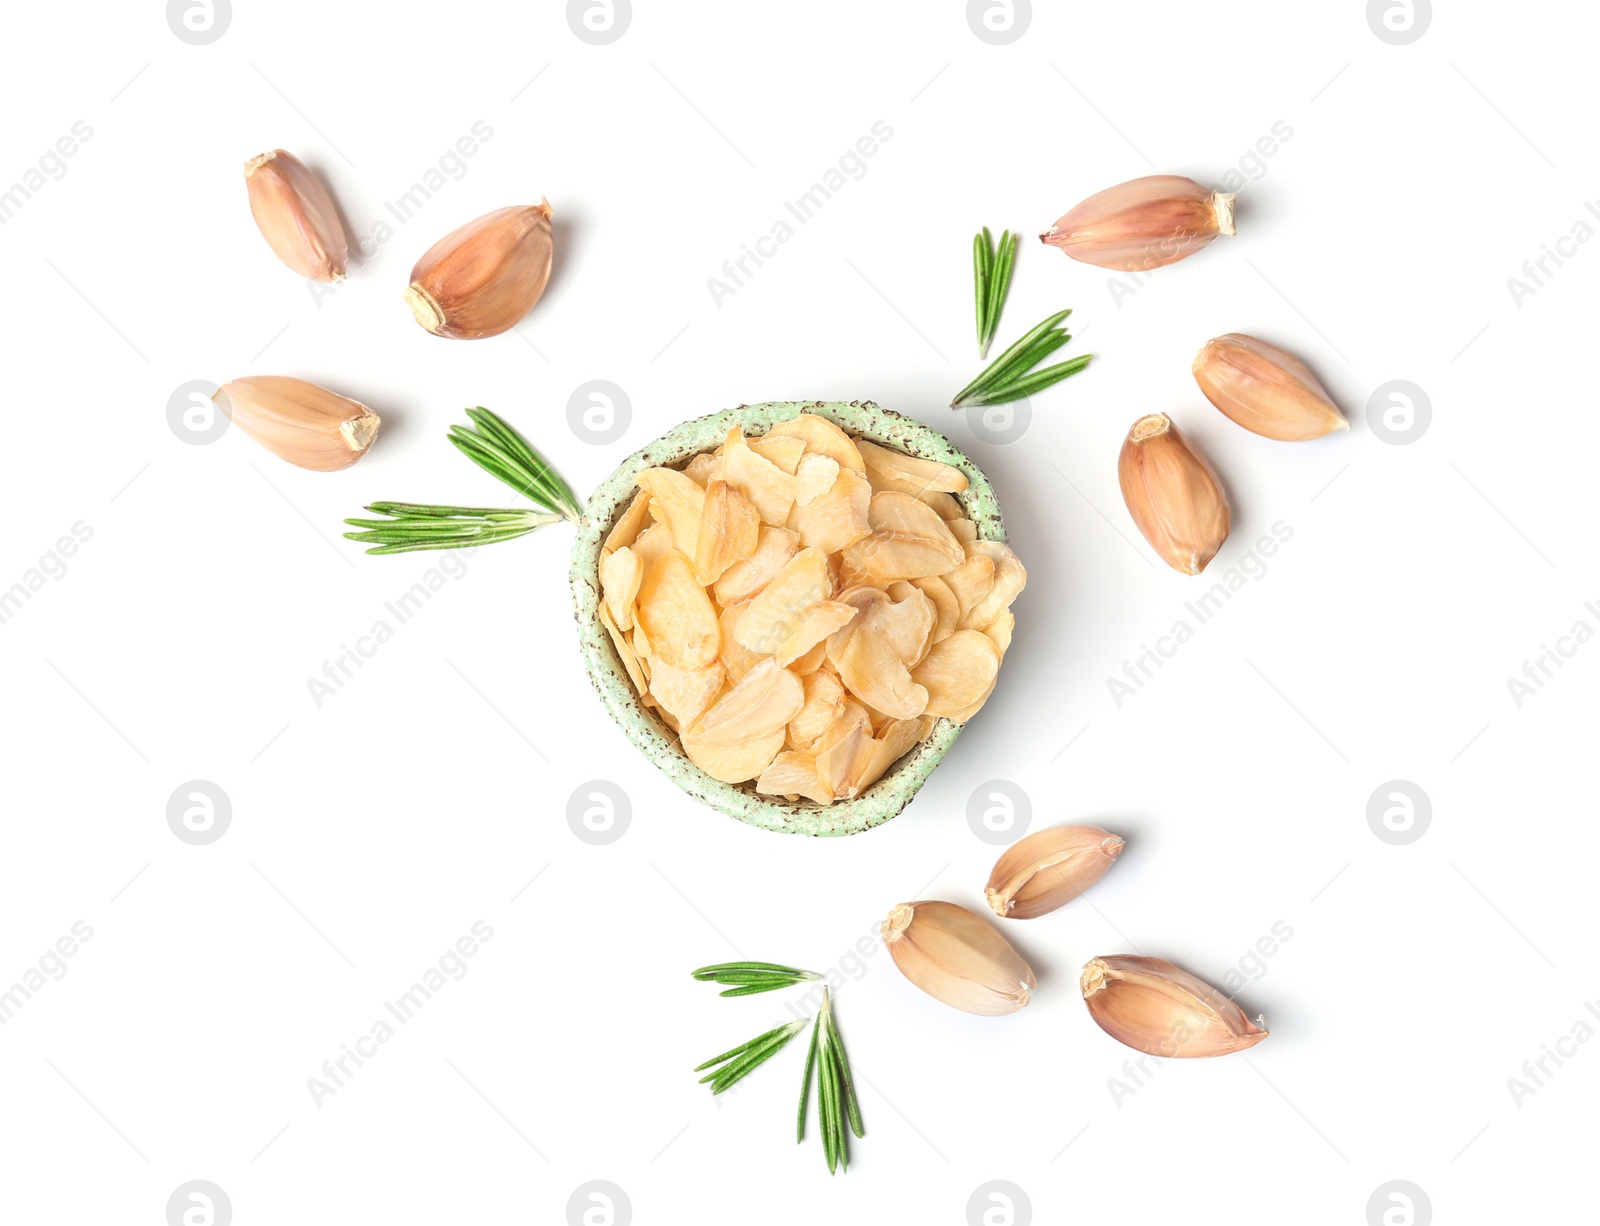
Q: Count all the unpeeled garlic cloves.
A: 9